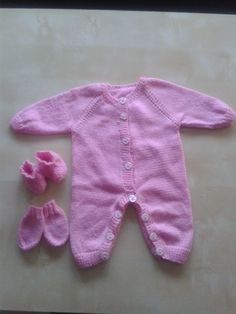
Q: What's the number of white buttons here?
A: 11